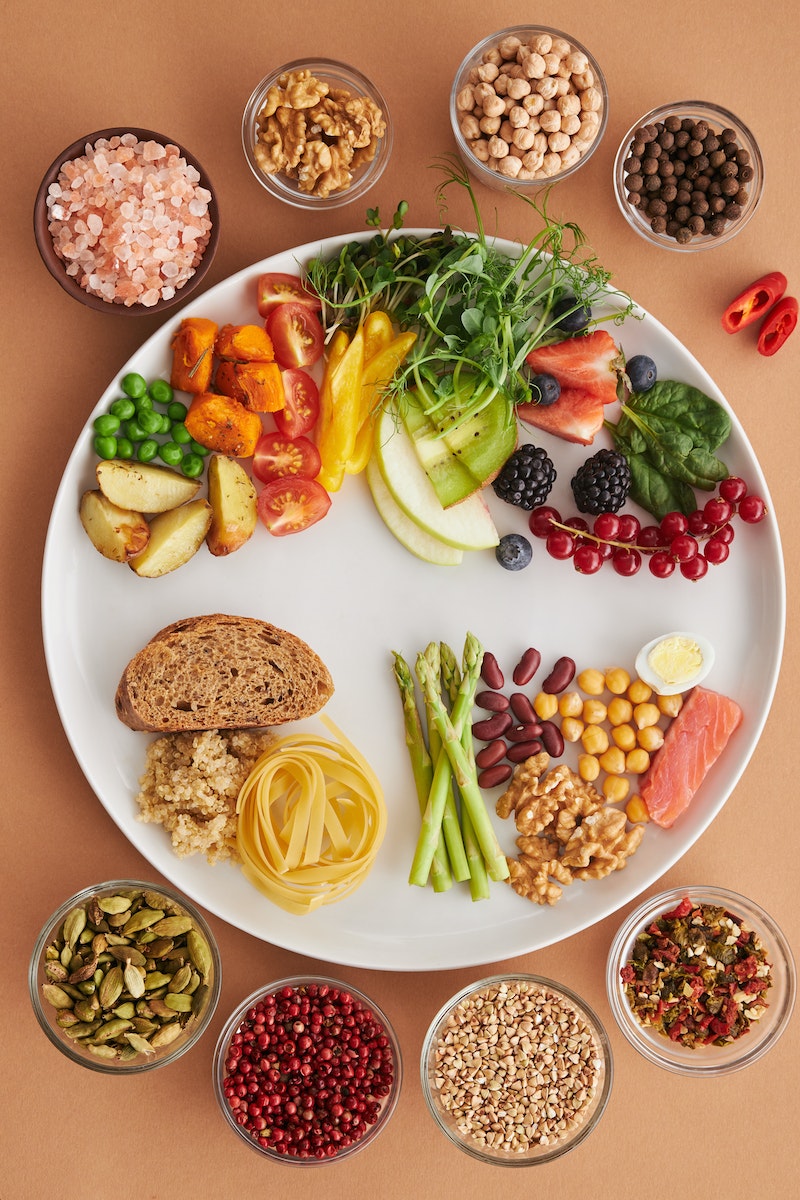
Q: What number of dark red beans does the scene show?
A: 11